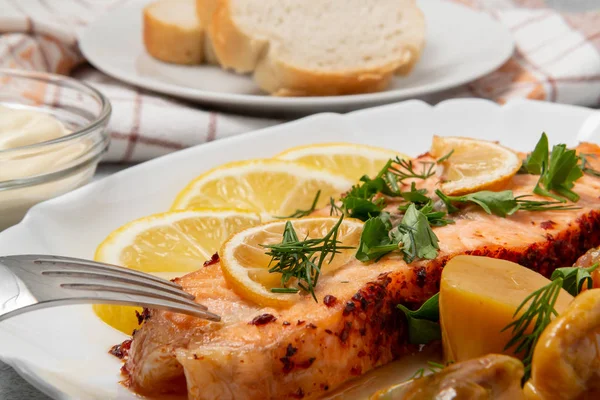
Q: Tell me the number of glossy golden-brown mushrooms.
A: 2